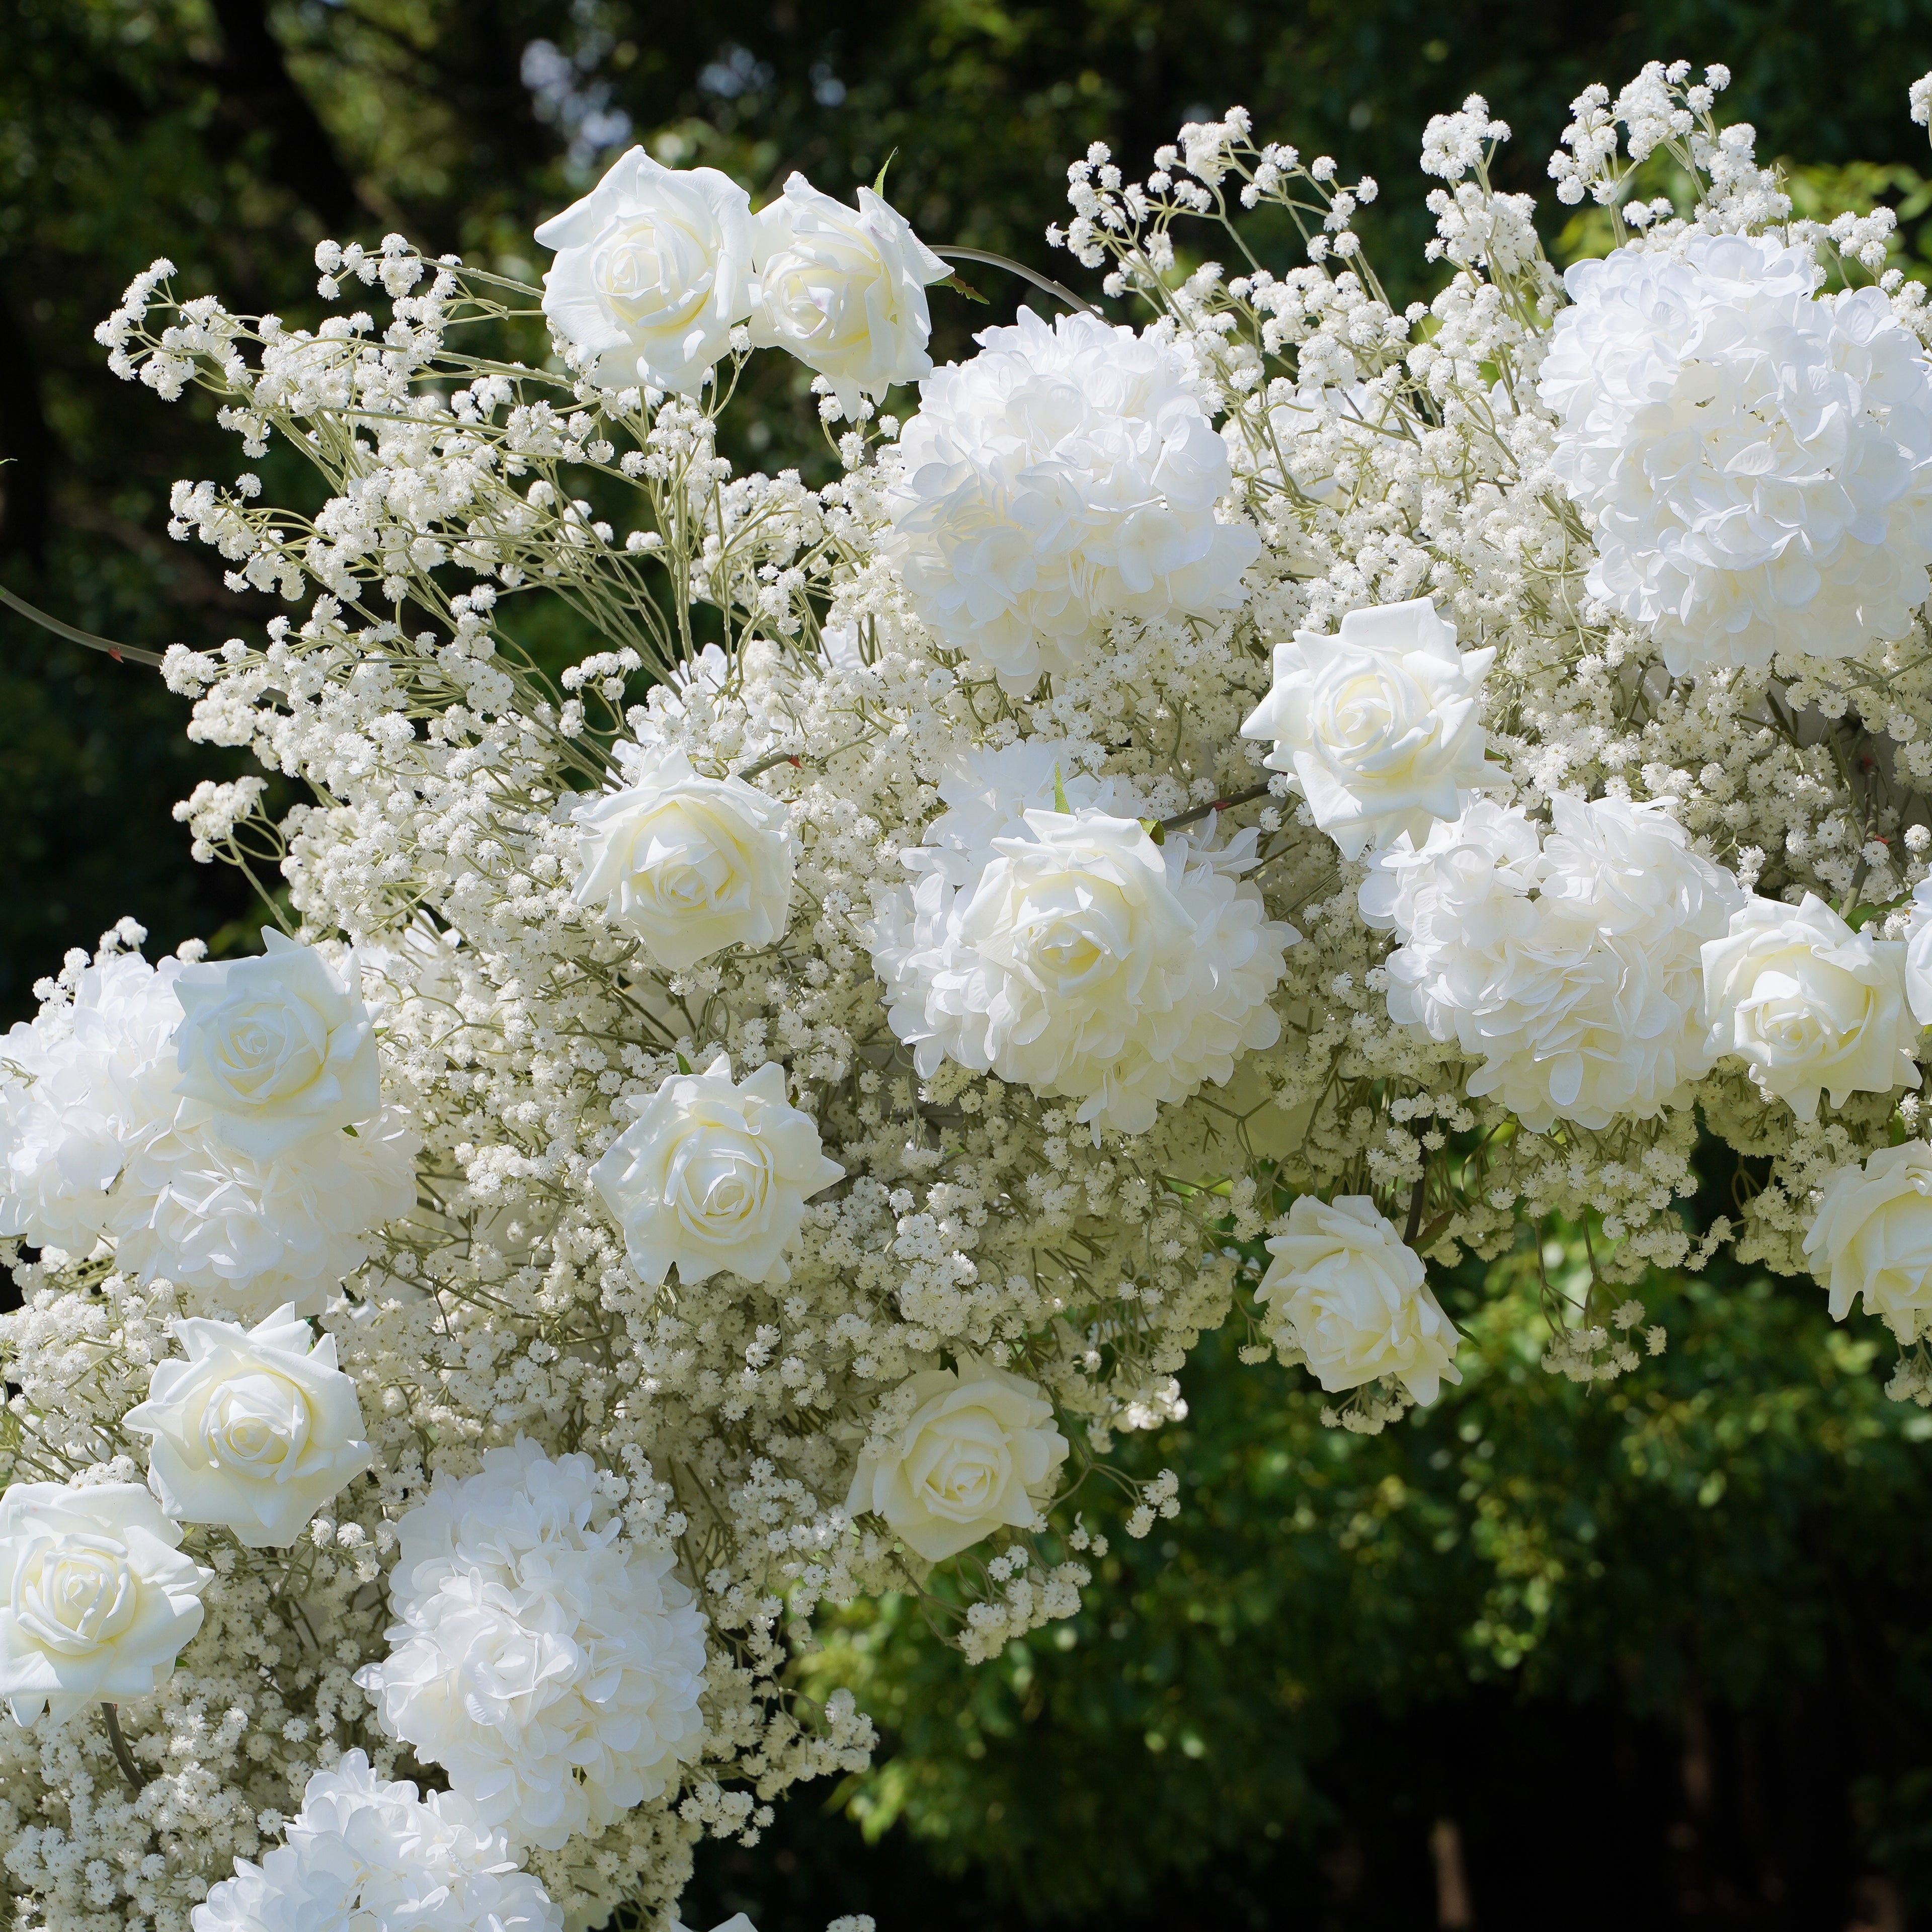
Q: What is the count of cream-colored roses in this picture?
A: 13